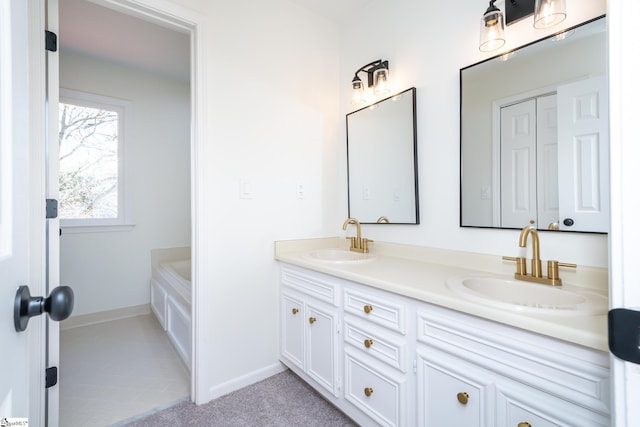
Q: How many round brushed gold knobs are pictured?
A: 7